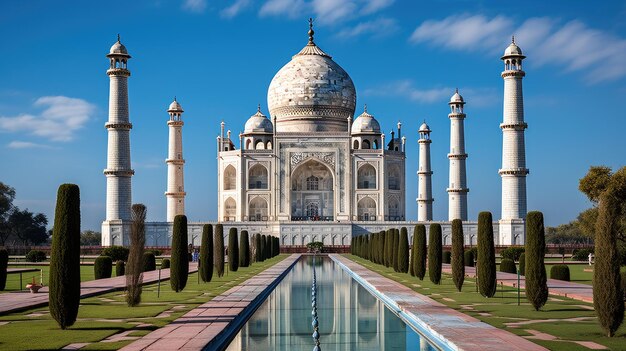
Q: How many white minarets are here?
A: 5